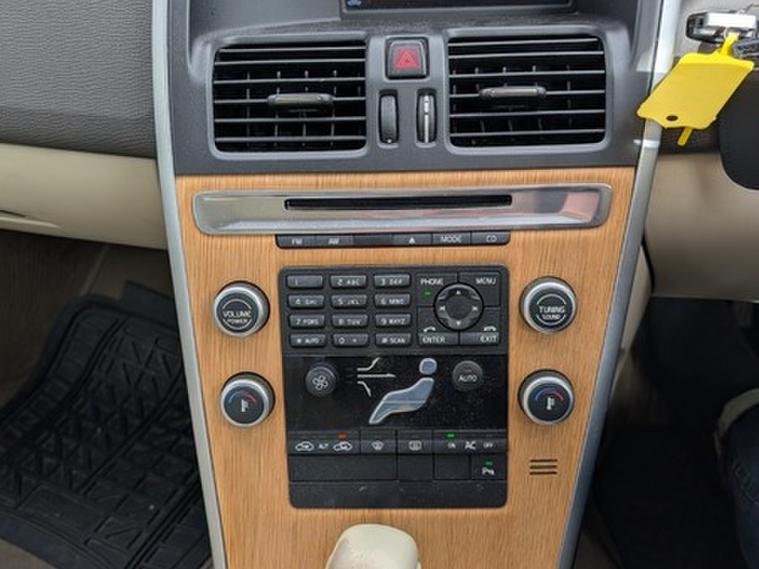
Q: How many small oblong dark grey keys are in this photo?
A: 12